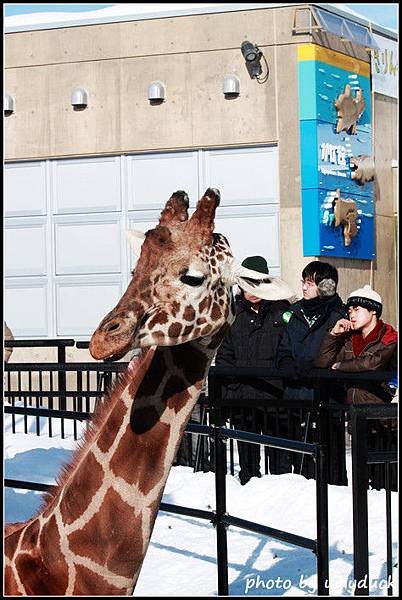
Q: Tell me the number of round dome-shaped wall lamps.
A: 4